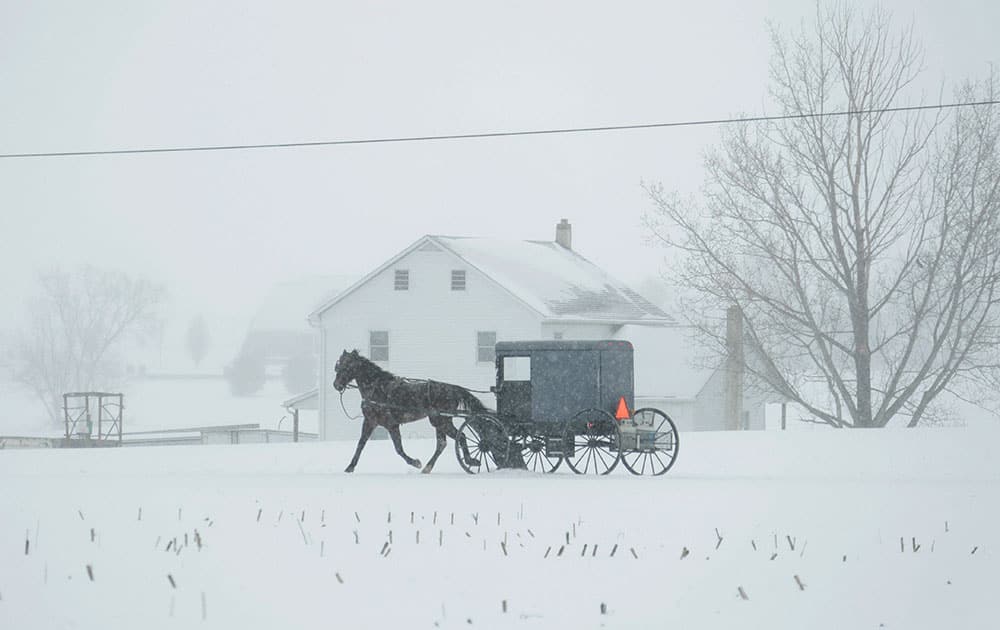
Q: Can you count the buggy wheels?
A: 4